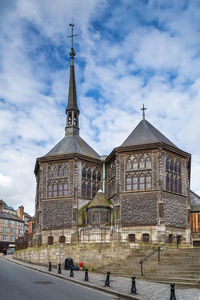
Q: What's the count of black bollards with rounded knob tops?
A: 7